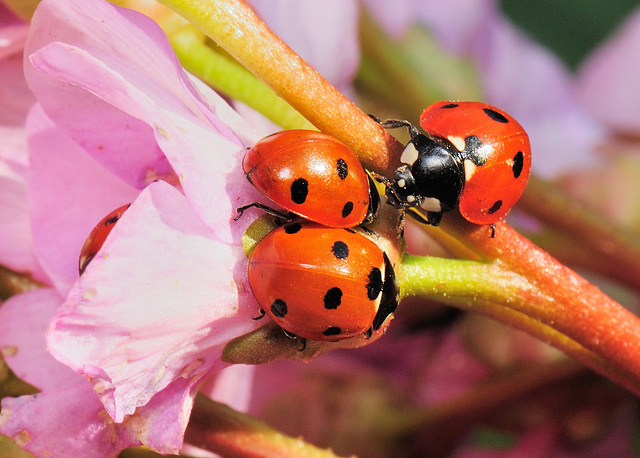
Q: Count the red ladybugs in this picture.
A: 4